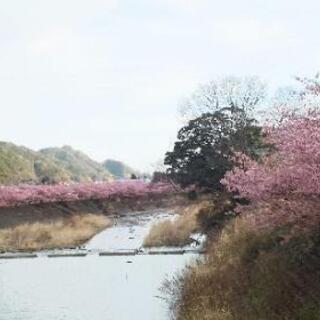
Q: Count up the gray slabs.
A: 4